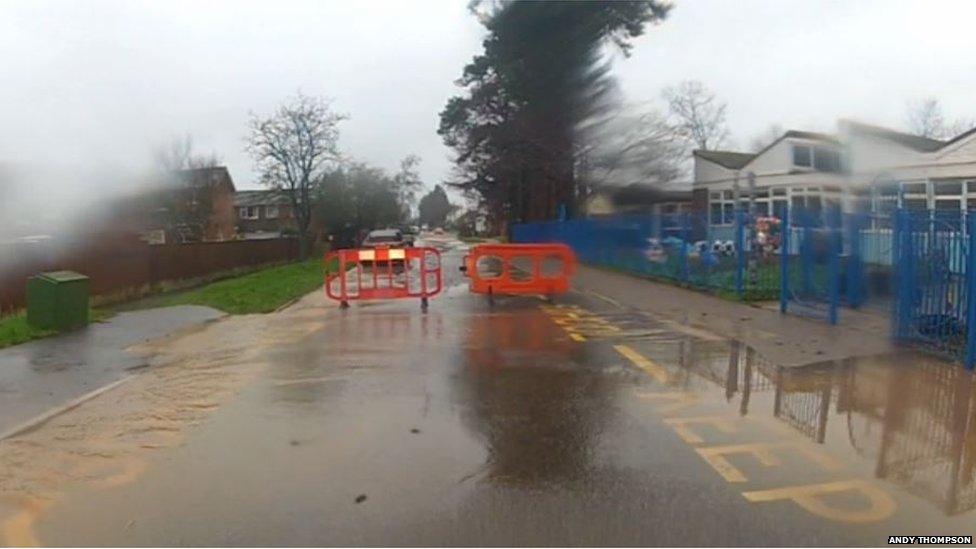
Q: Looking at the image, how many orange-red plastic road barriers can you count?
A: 2